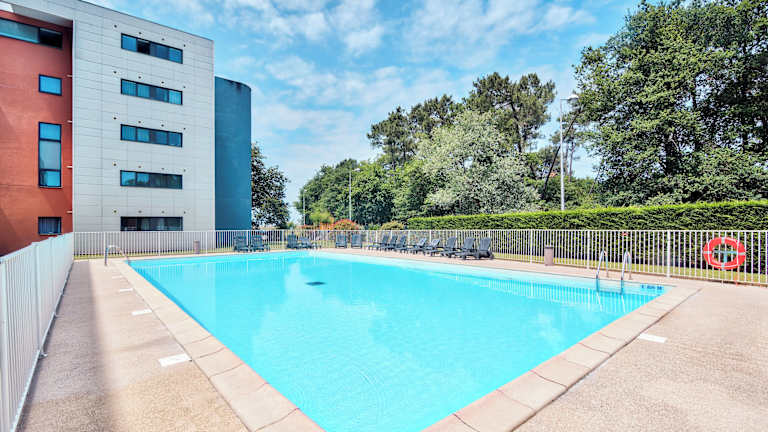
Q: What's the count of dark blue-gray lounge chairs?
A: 14